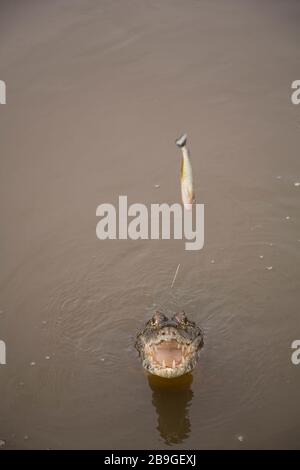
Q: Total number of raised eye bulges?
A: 2